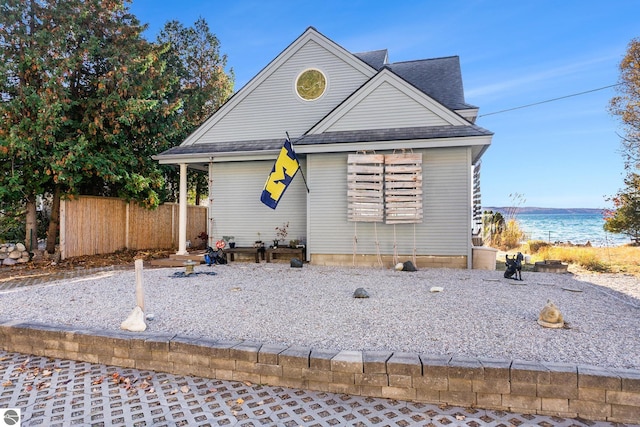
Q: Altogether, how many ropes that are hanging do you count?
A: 4